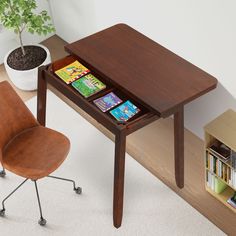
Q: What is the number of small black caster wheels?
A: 4